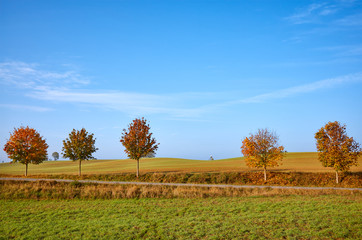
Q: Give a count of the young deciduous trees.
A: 5